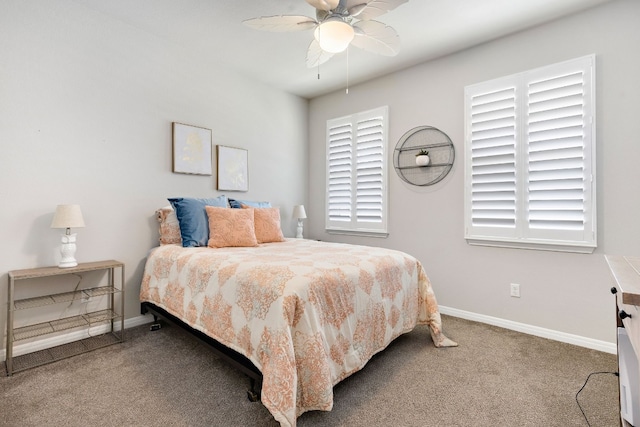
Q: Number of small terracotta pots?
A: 0